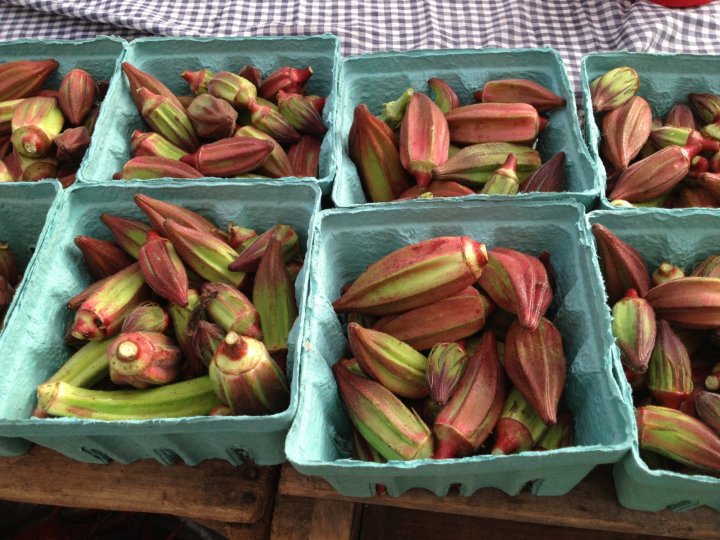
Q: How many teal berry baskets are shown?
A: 8